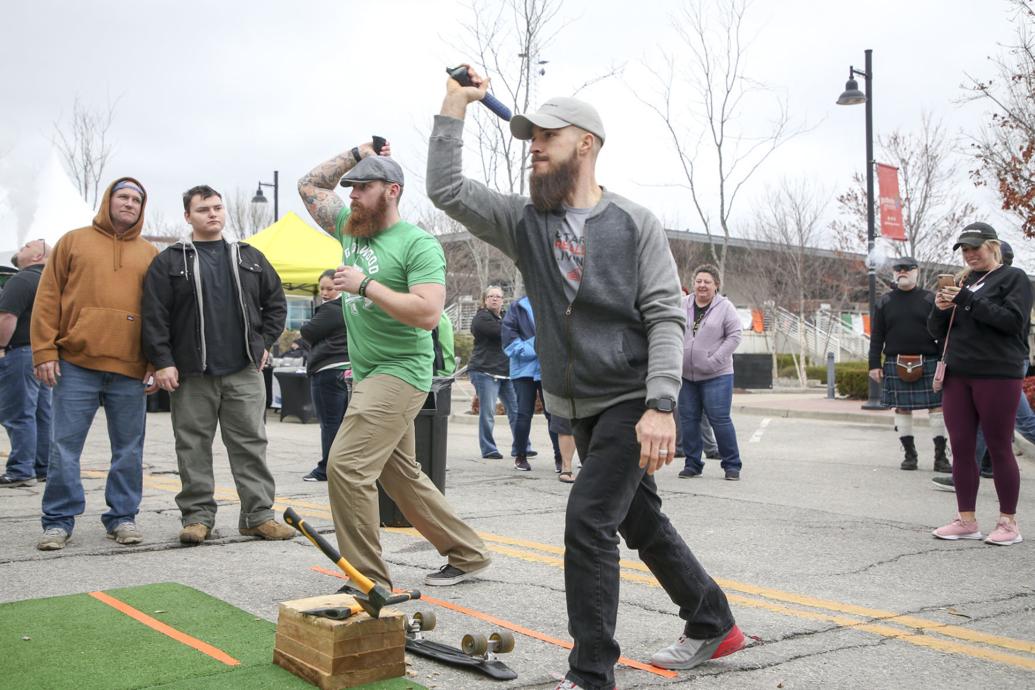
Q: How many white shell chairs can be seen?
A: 0